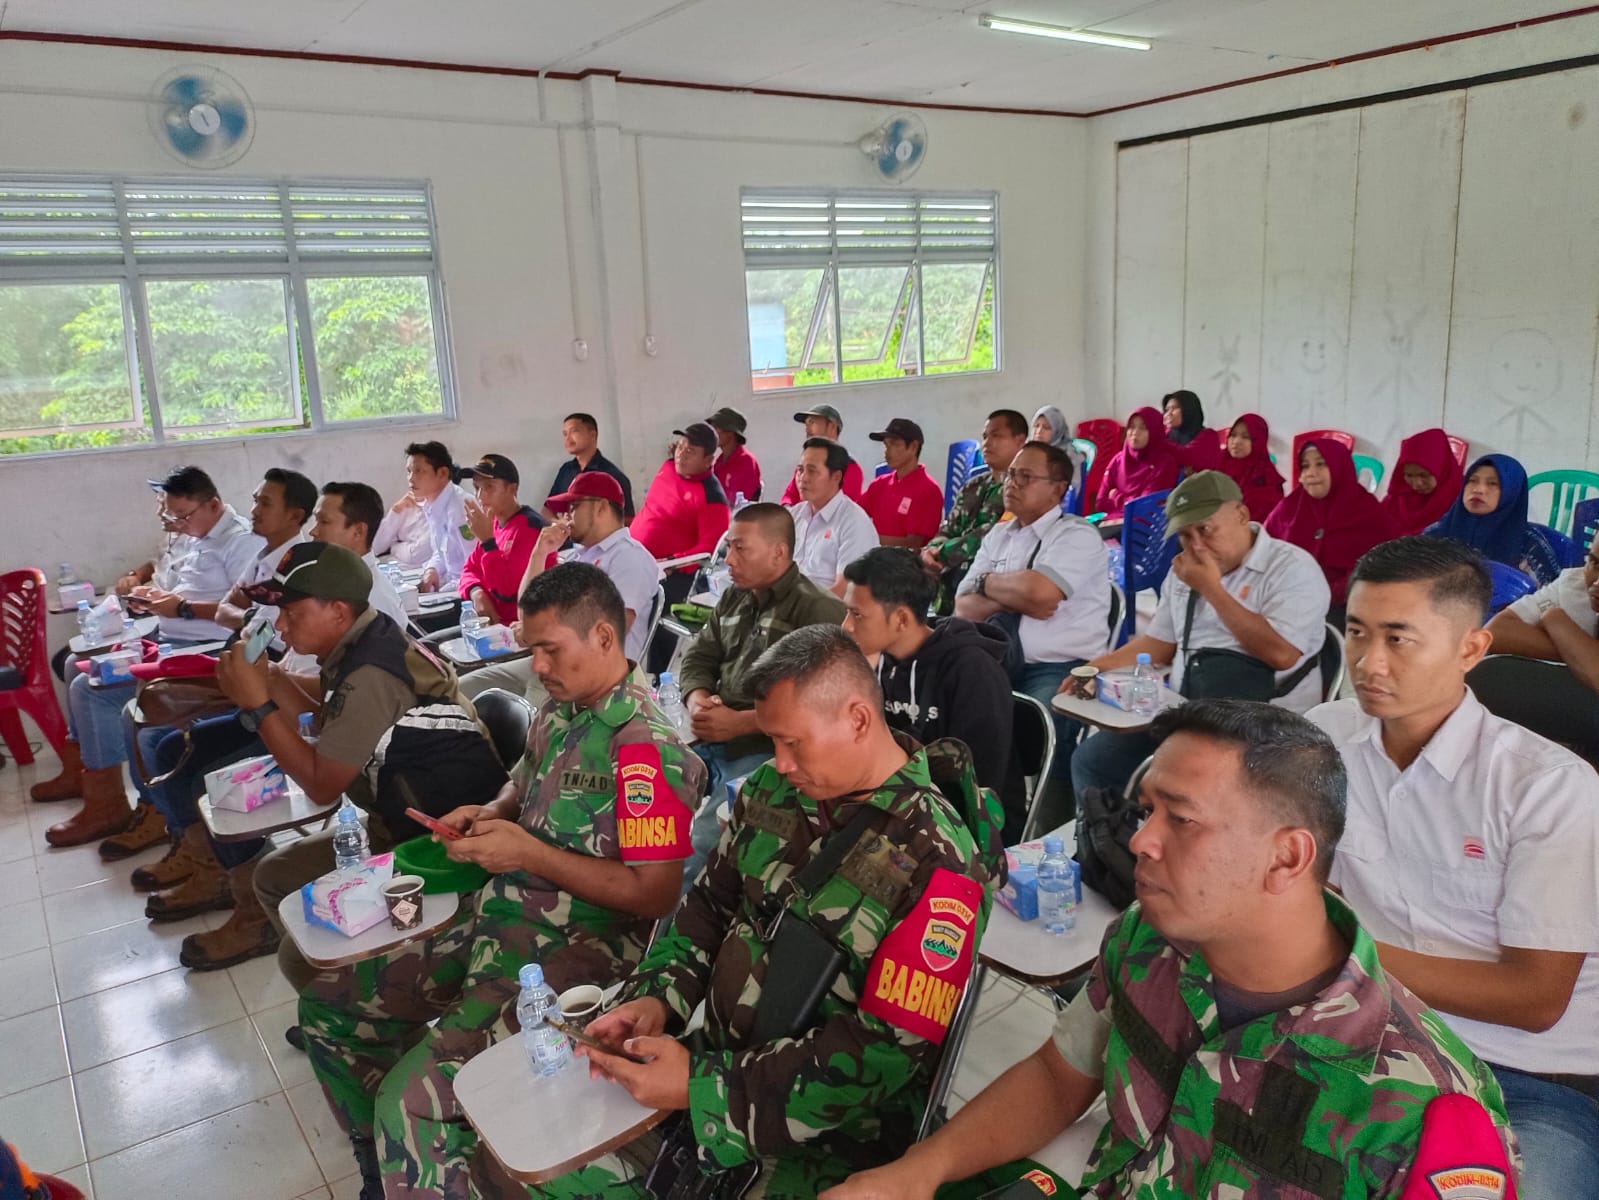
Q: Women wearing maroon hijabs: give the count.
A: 4